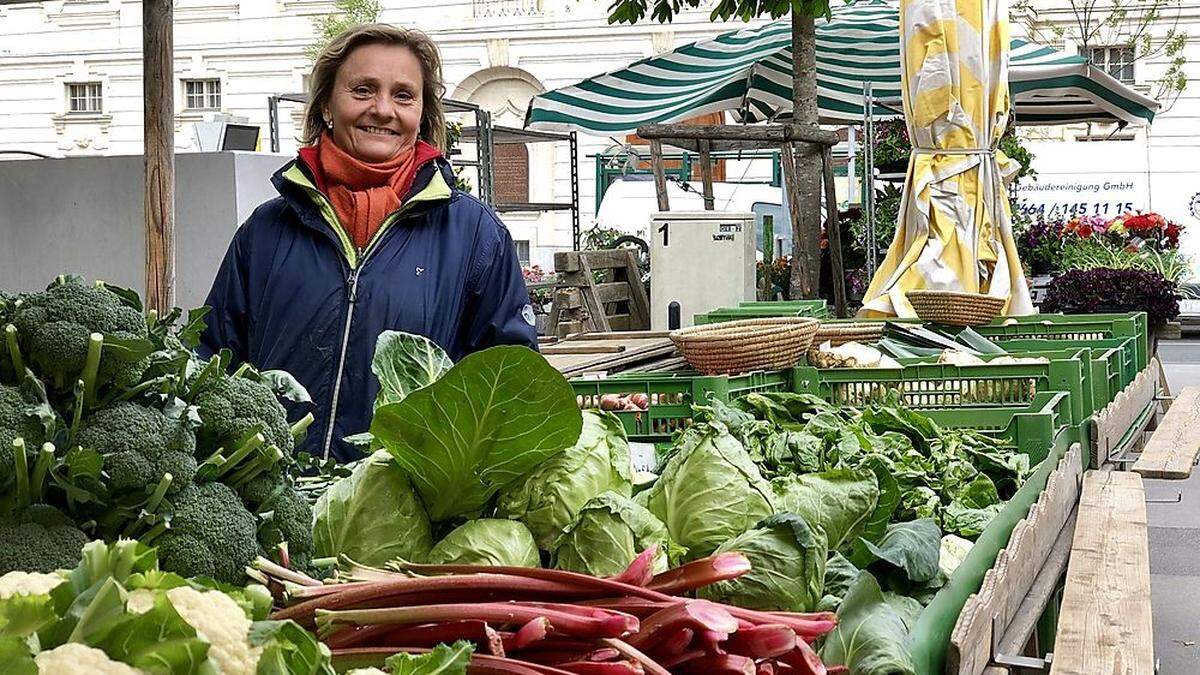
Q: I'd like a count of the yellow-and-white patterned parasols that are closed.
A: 1